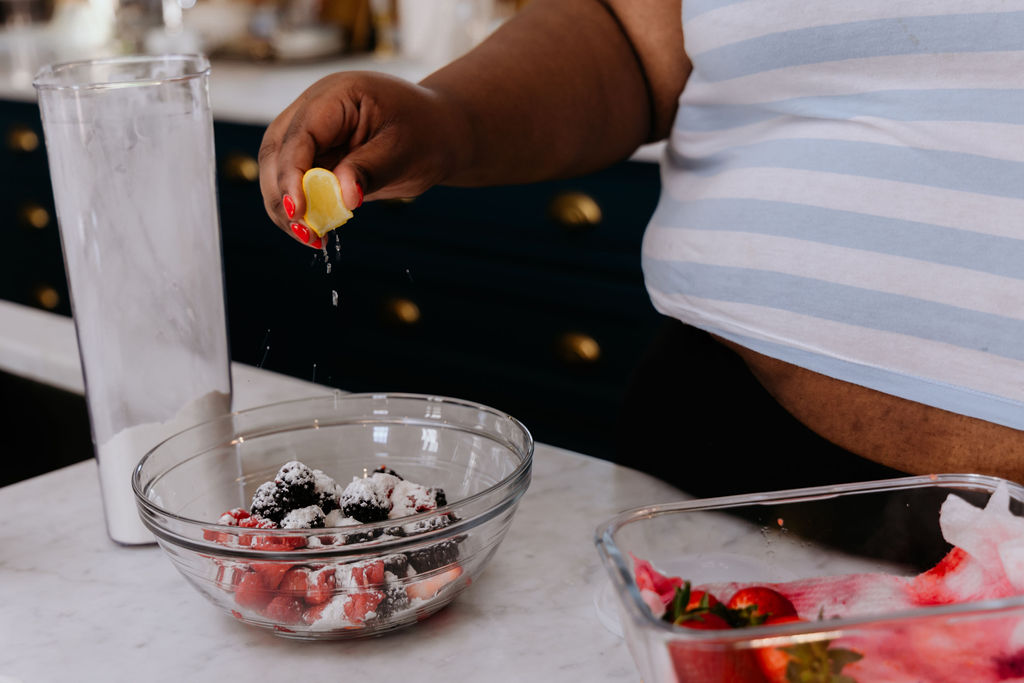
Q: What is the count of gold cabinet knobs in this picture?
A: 7